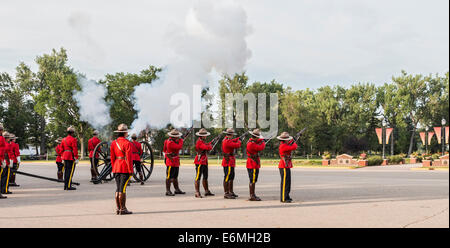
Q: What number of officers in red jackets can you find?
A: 13